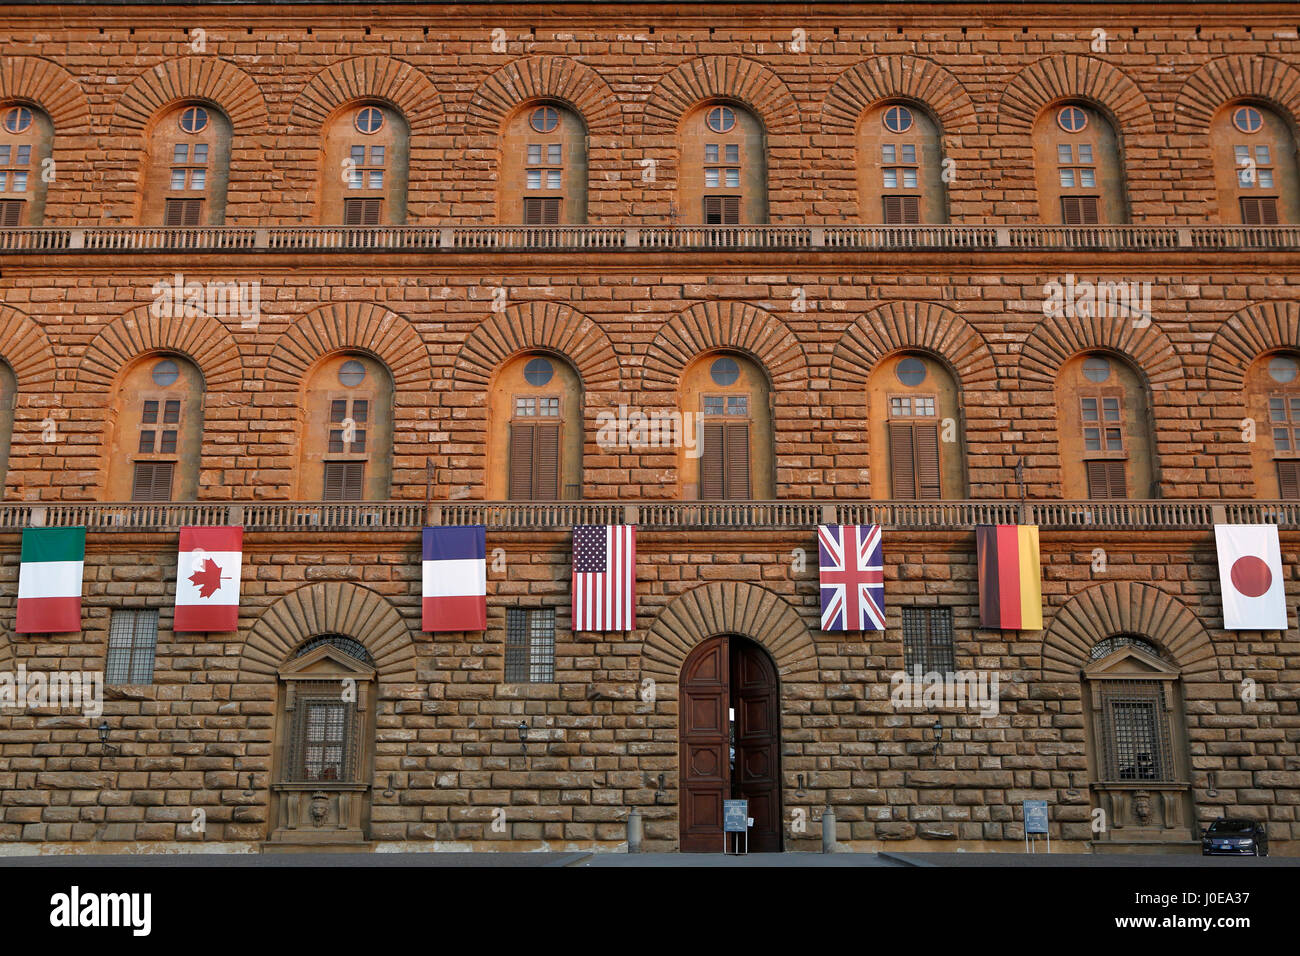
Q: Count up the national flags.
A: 7